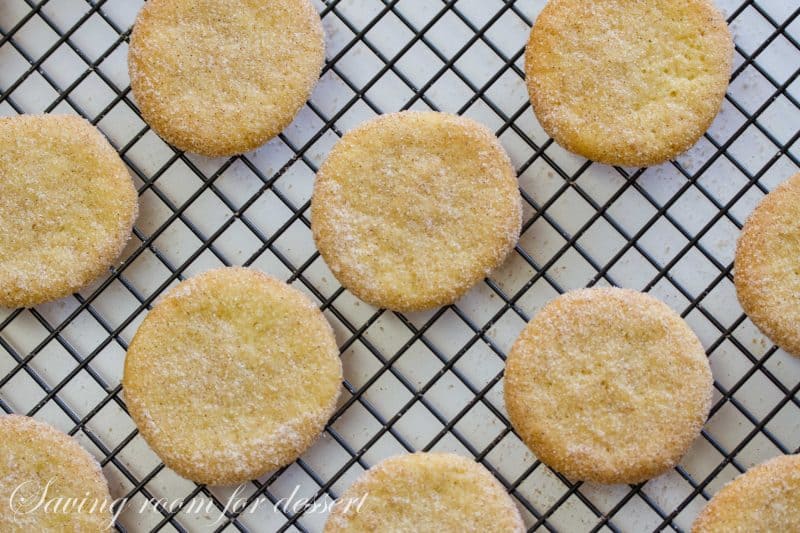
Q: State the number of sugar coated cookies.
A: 10